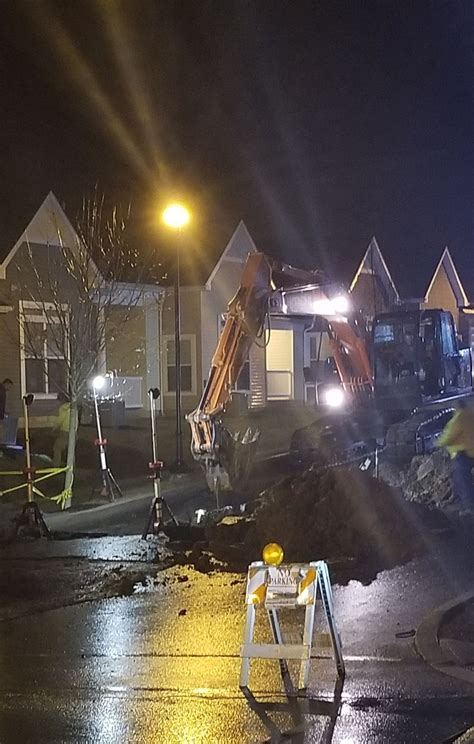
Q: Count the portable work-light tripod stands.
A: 3